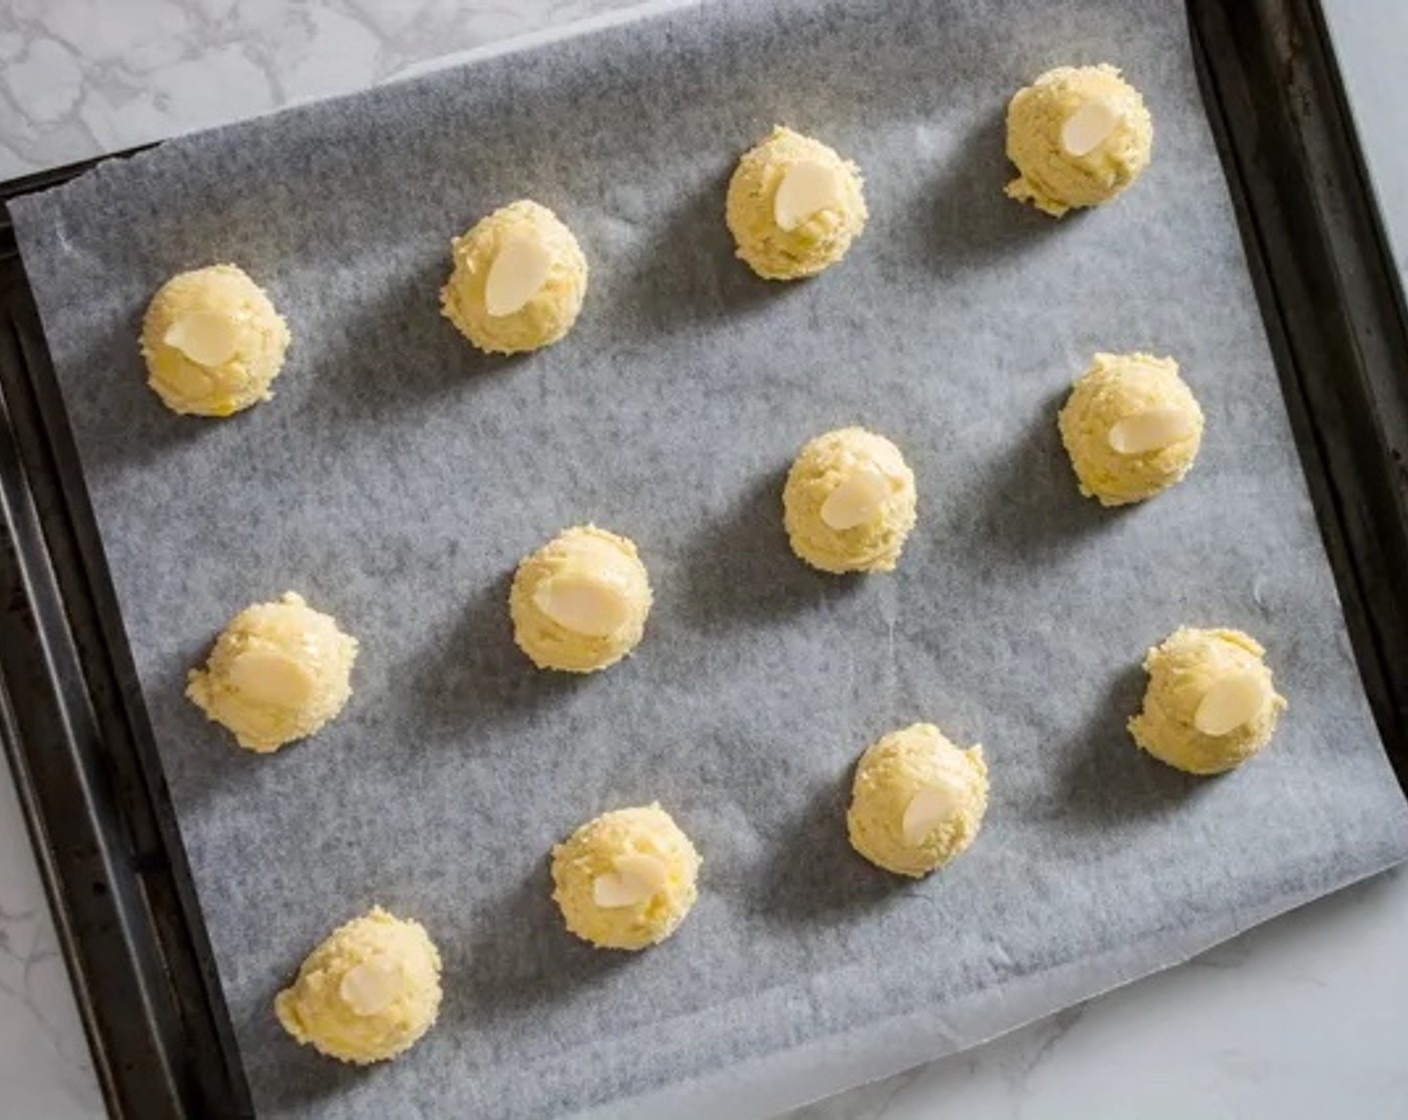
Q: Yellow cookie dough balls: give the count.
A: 12